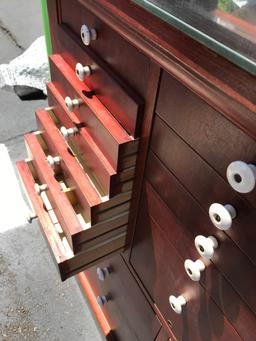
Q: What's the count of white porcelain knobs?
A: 14